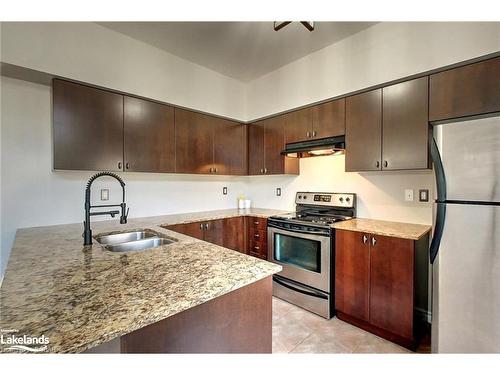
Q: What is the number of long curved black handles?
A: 2